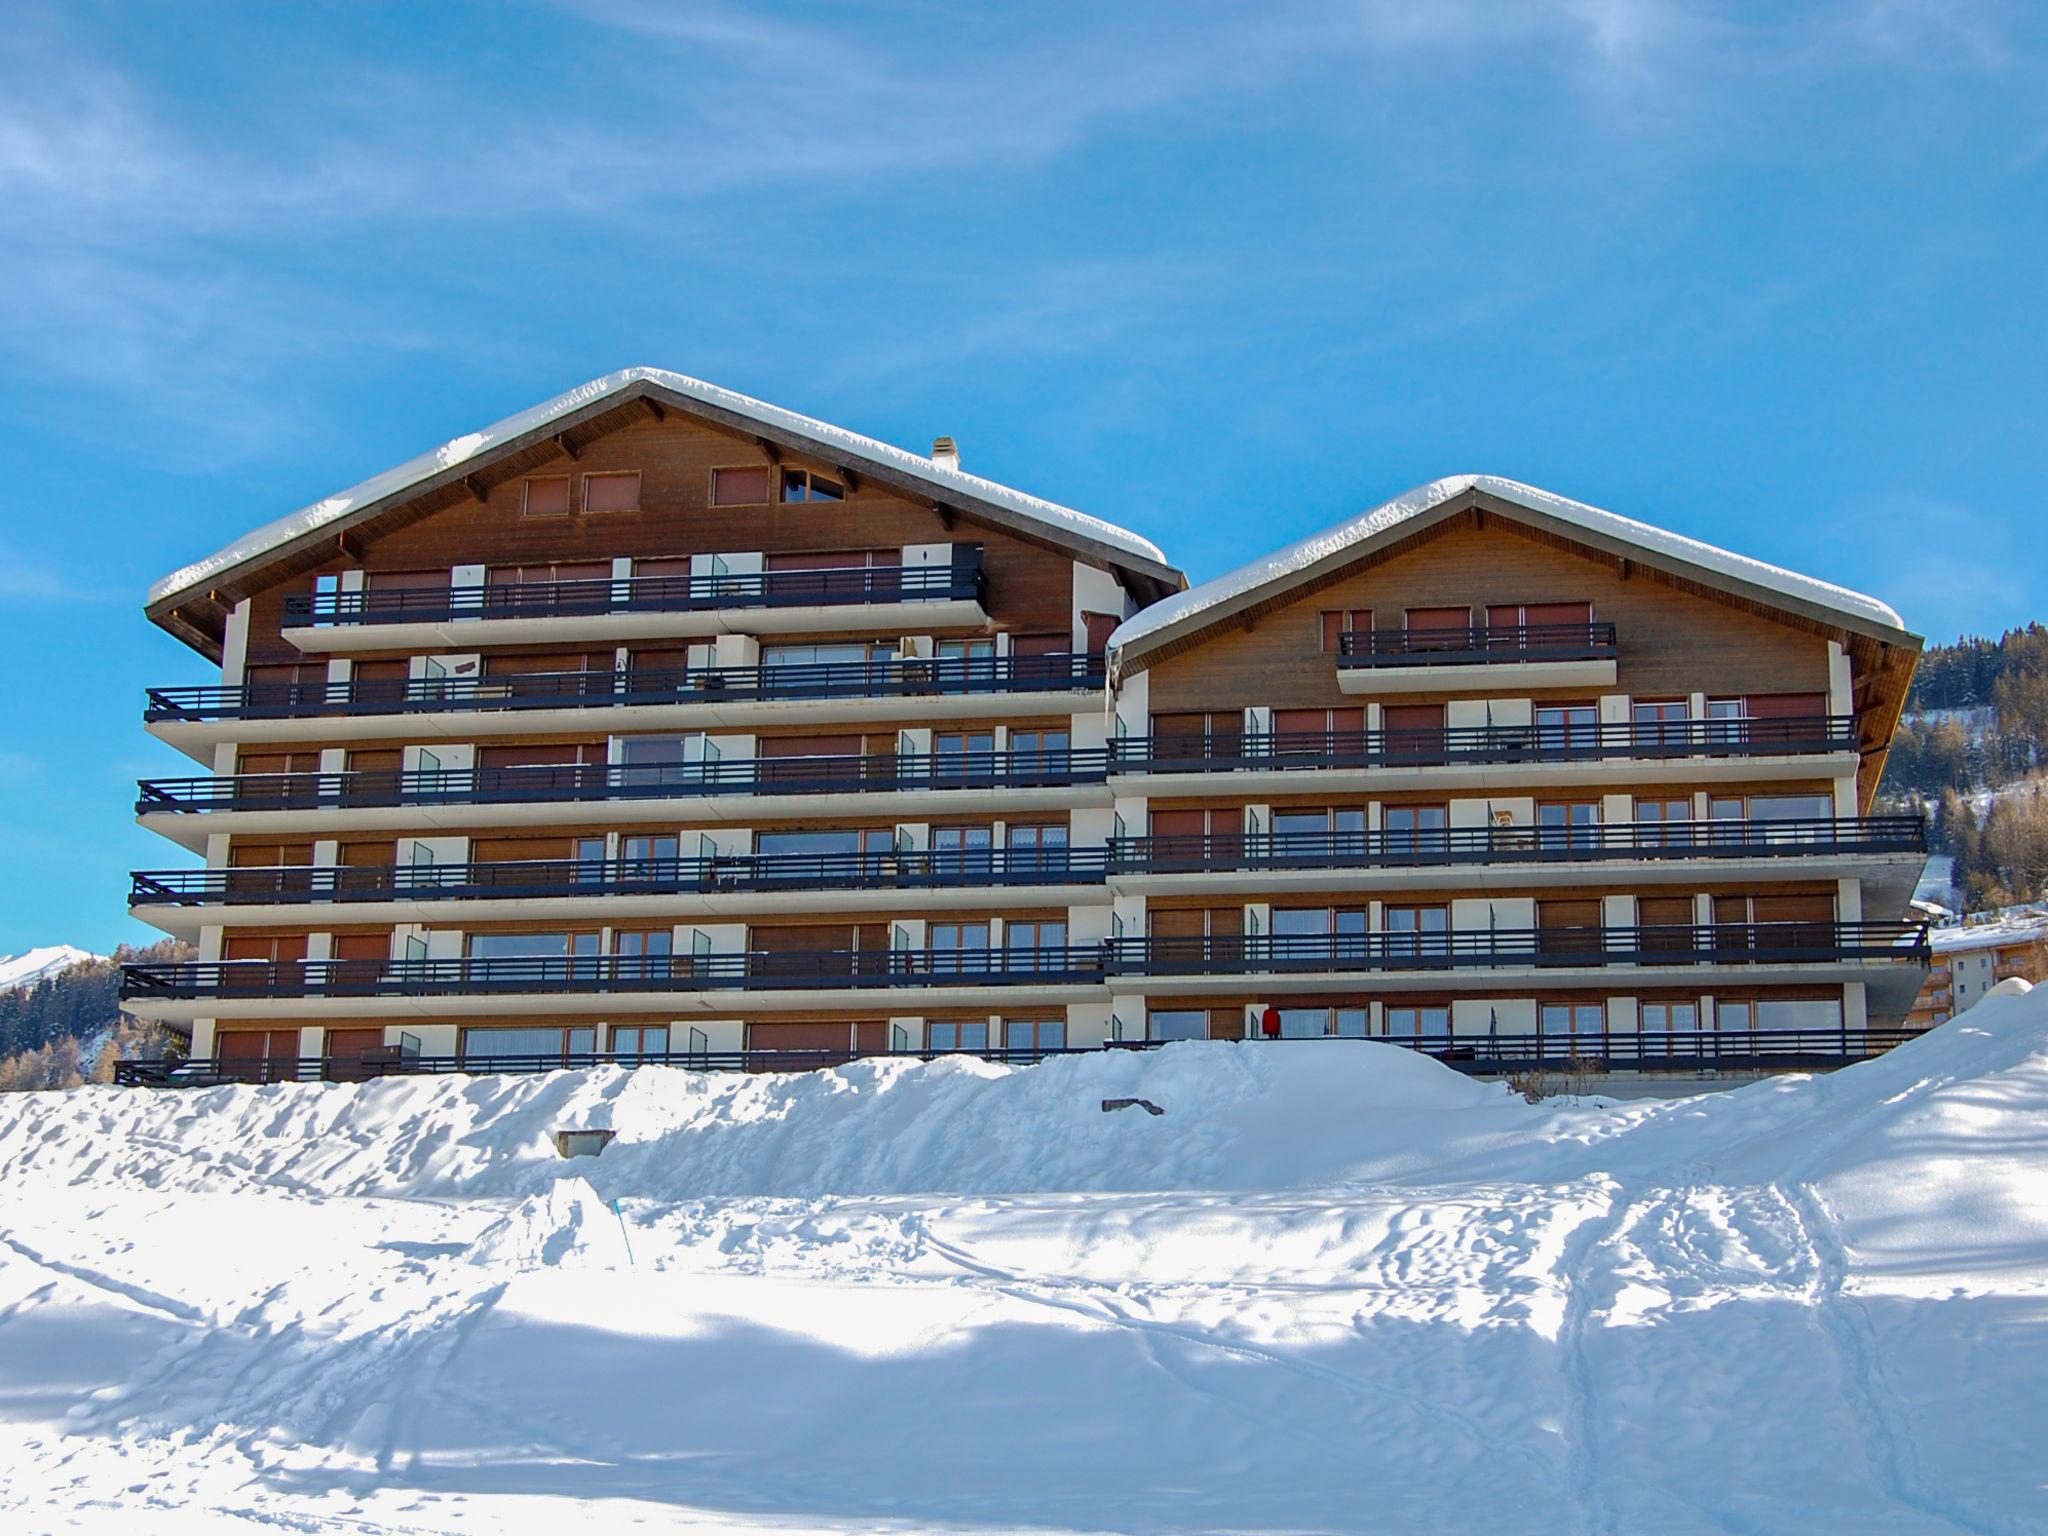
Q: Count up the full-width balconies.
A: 9